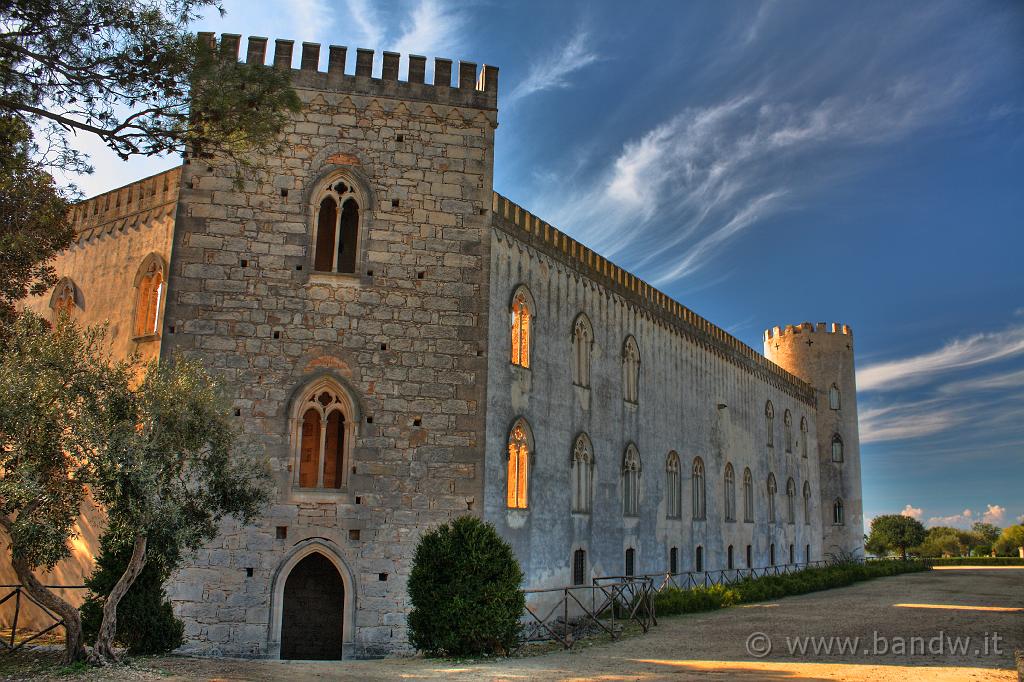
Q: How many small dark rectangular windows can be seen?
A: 9